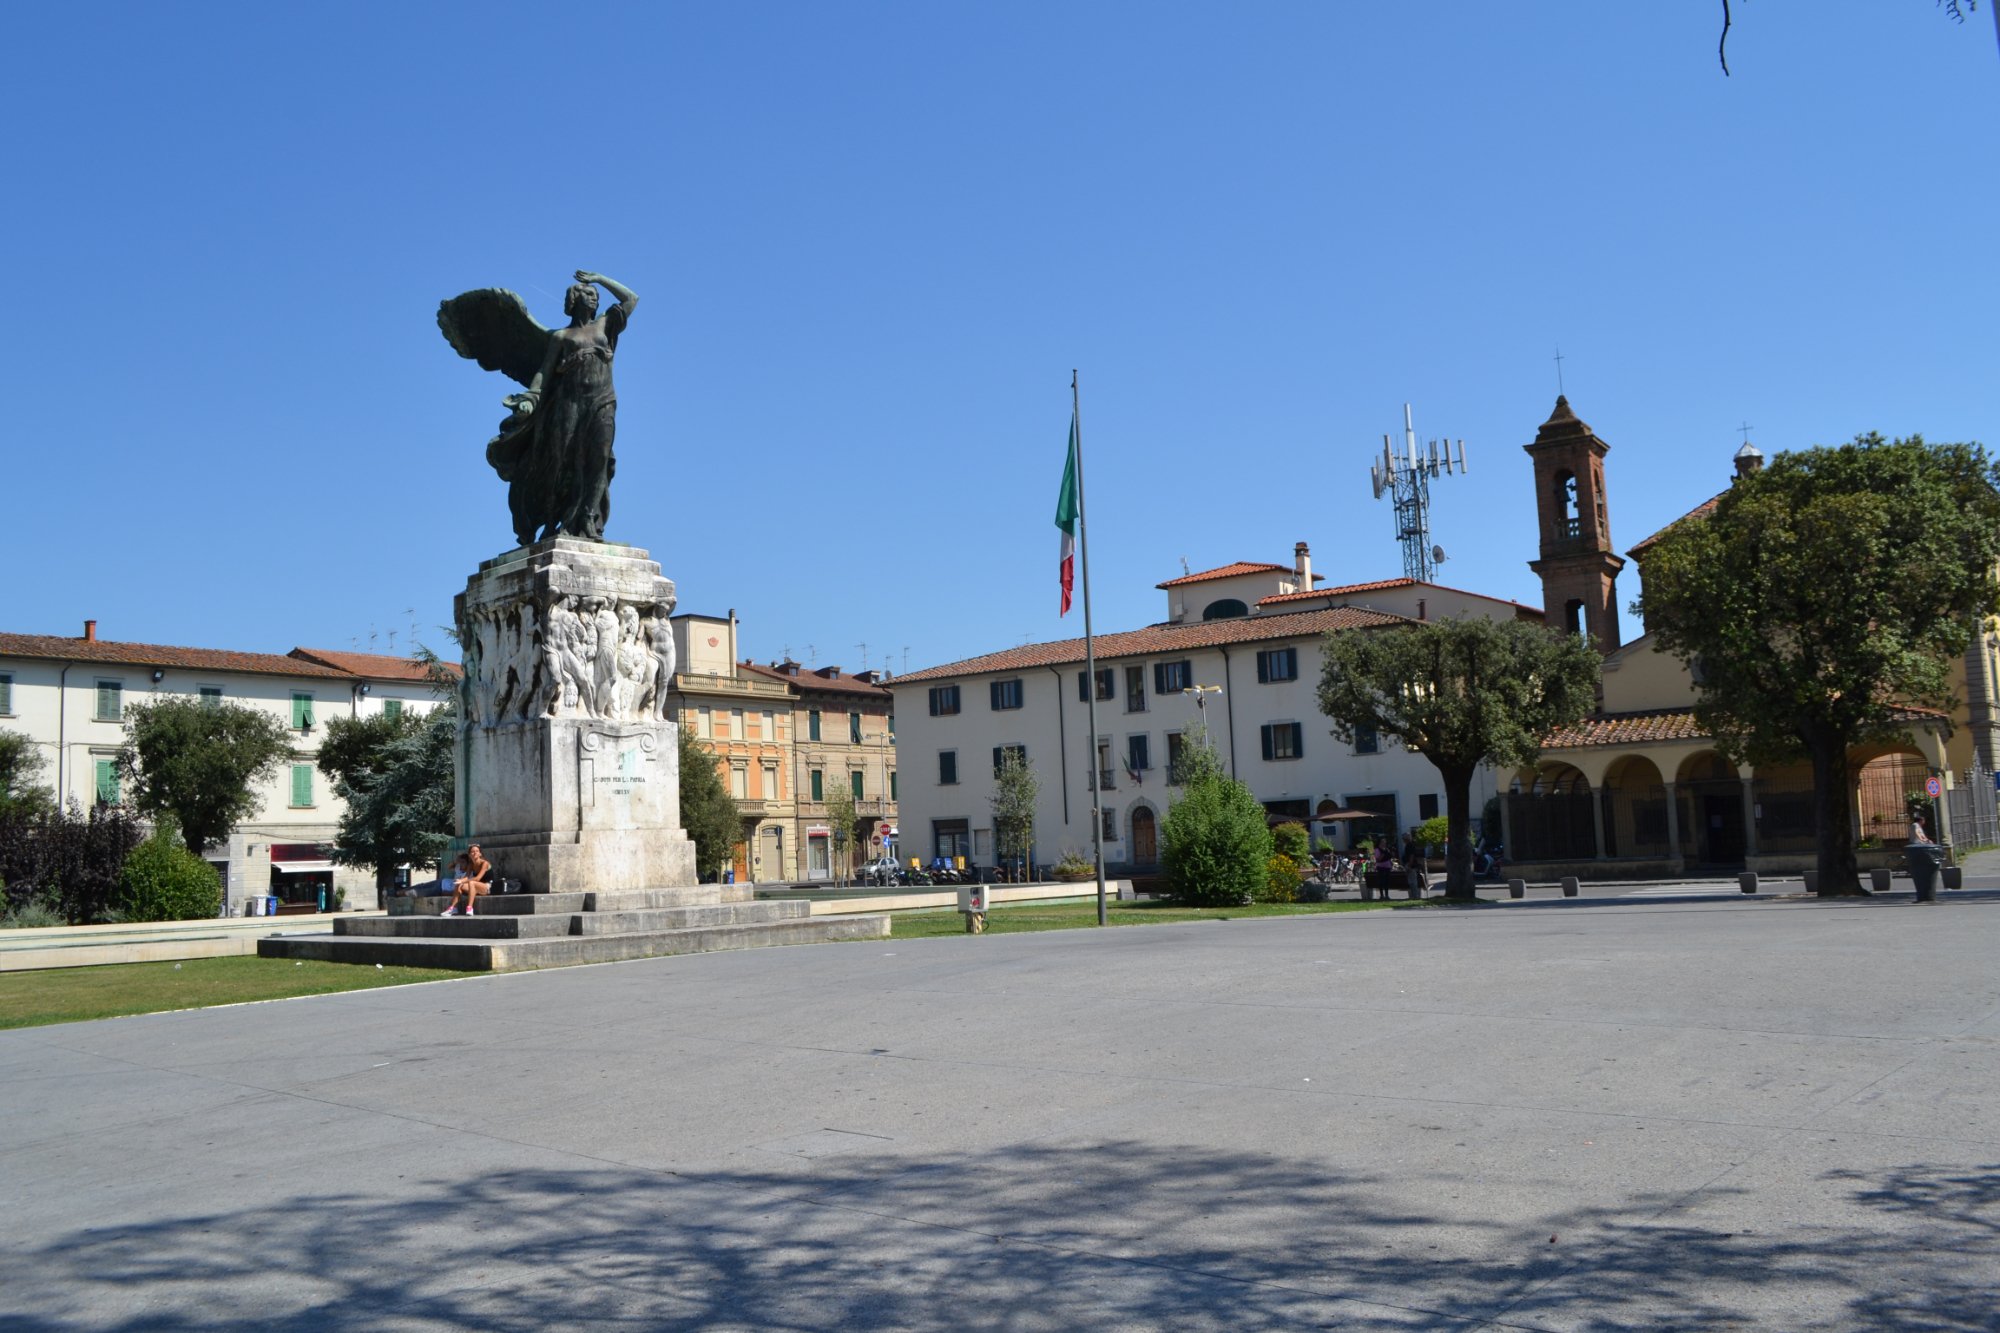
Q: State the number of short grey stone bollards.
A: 6